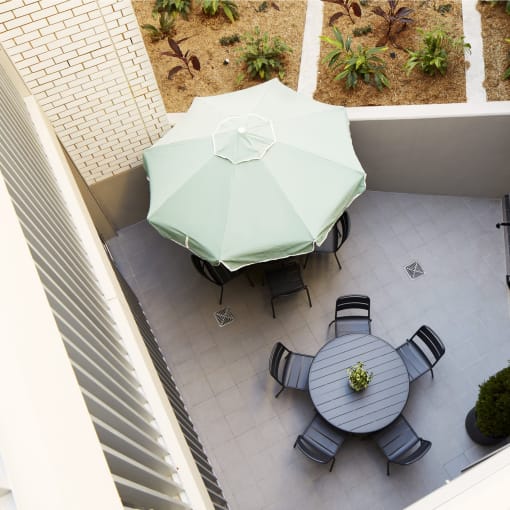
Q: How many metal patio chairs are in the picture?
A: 8